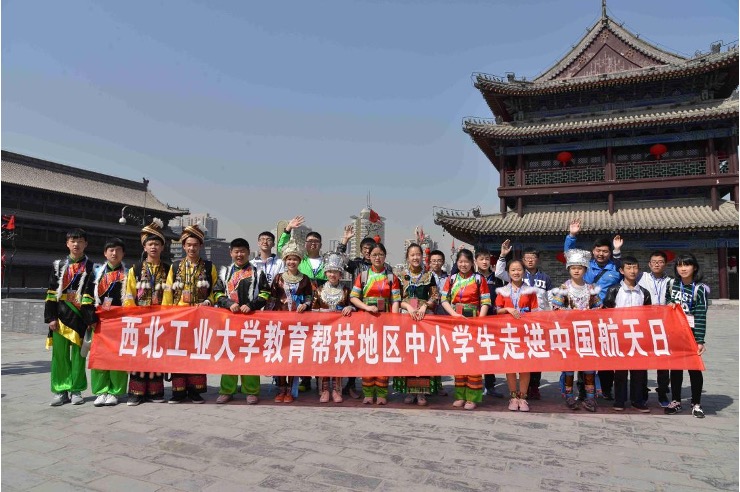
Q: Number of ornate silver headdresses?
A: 3